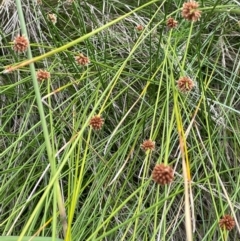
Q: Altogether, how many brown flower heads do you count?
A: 12